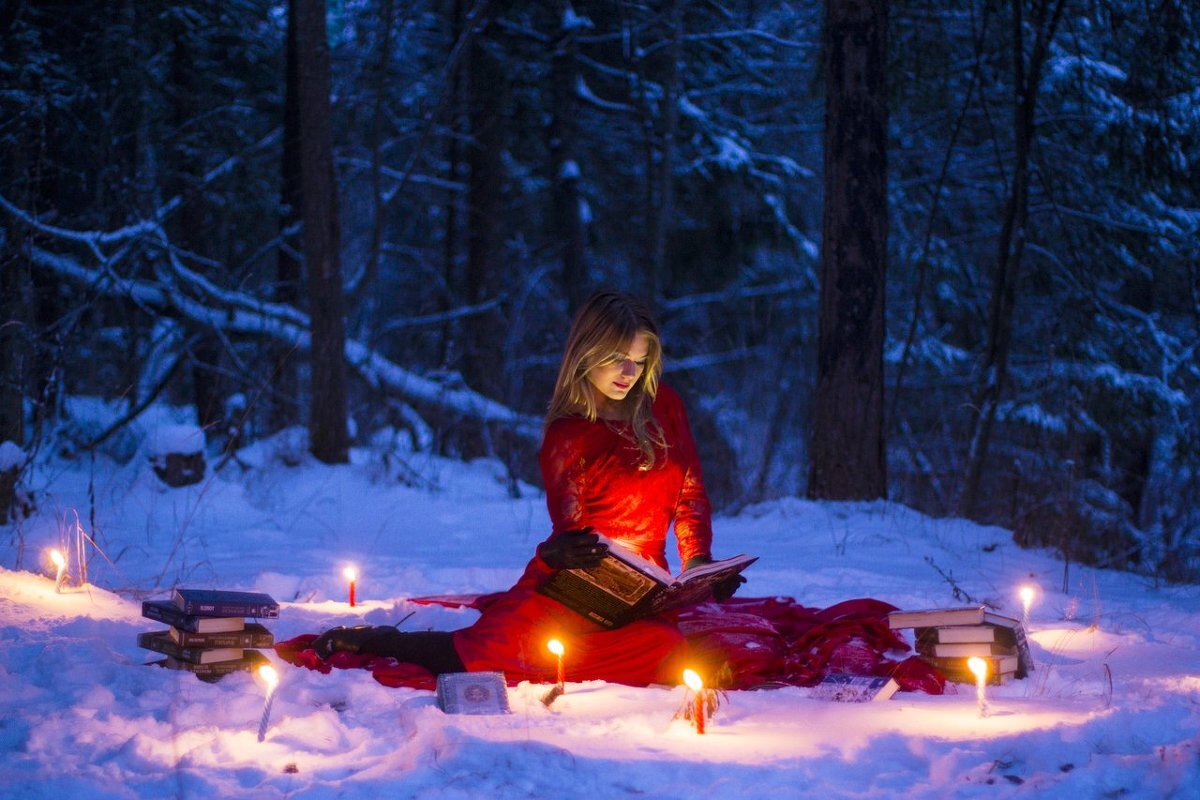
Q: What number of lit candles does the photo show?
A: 7